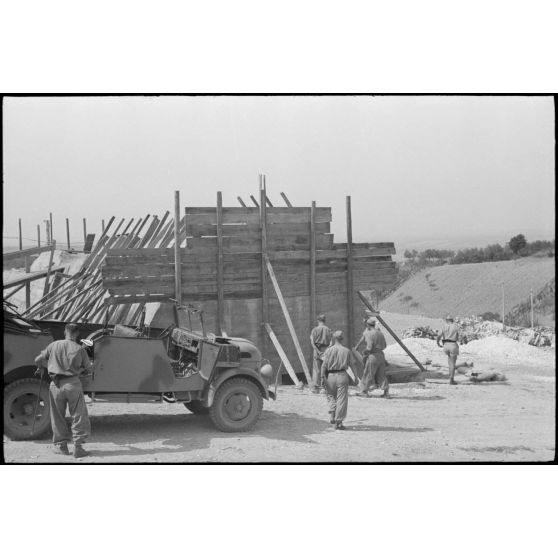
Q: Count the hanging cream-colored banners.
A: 0